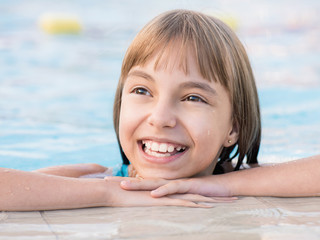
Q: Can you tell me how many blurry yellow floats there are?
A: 2